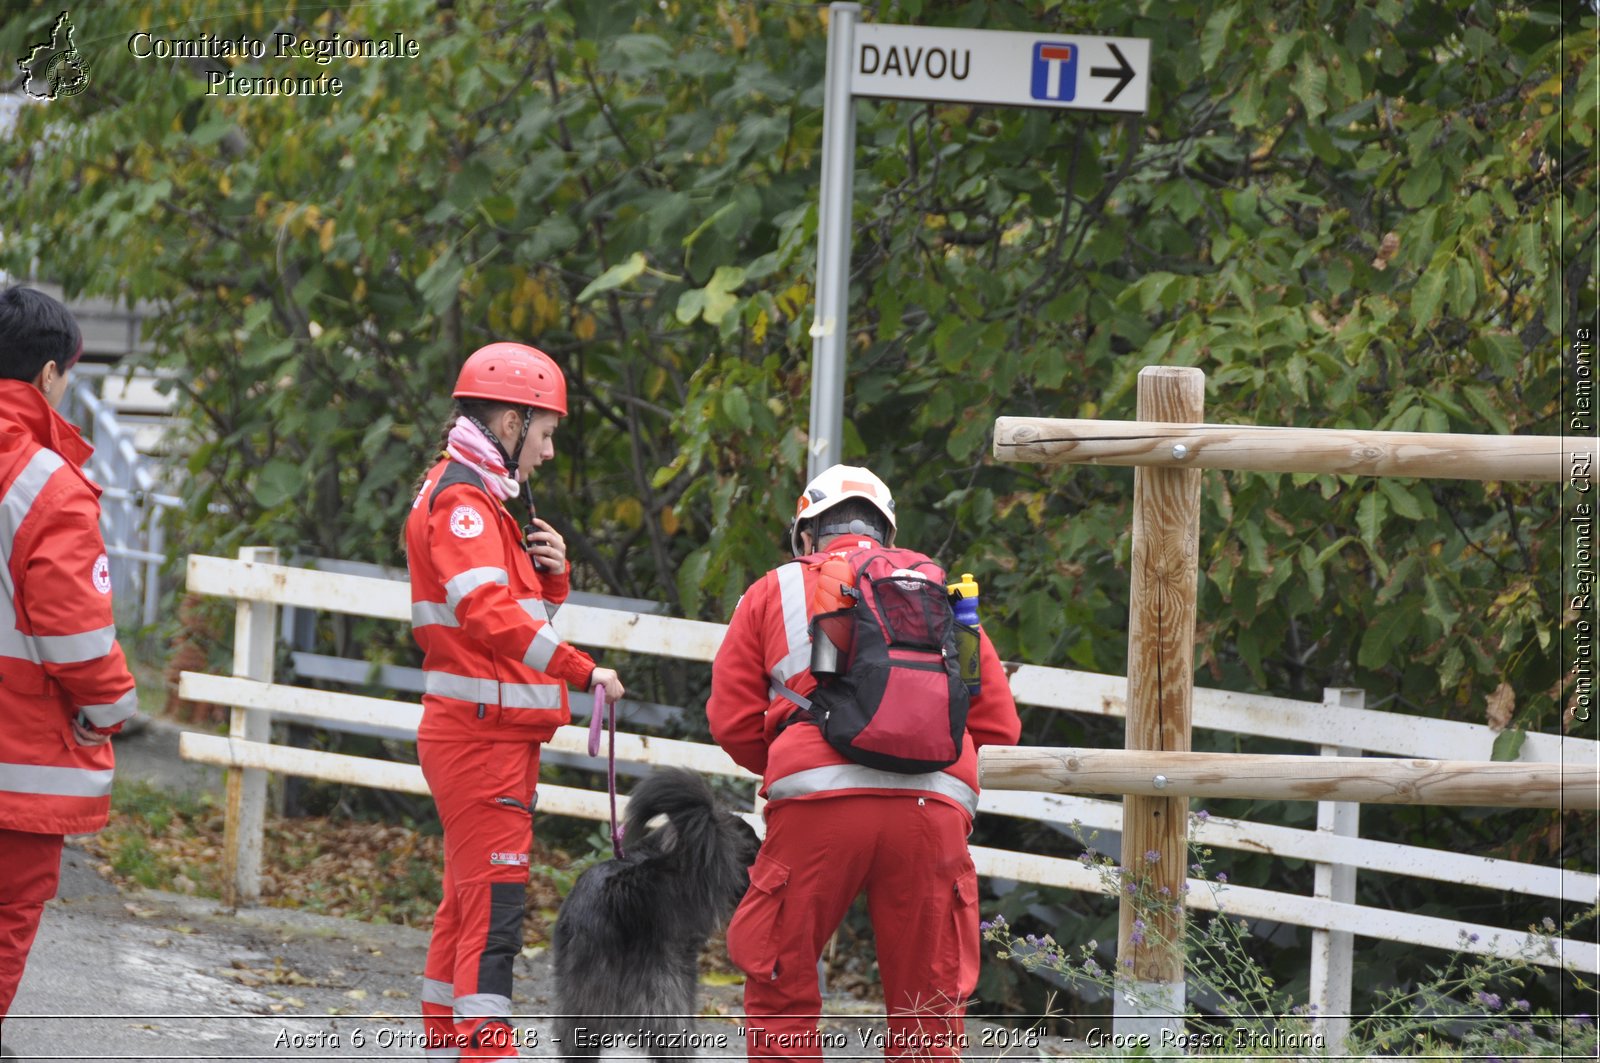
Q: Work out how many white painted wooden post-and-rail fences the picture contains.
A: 1